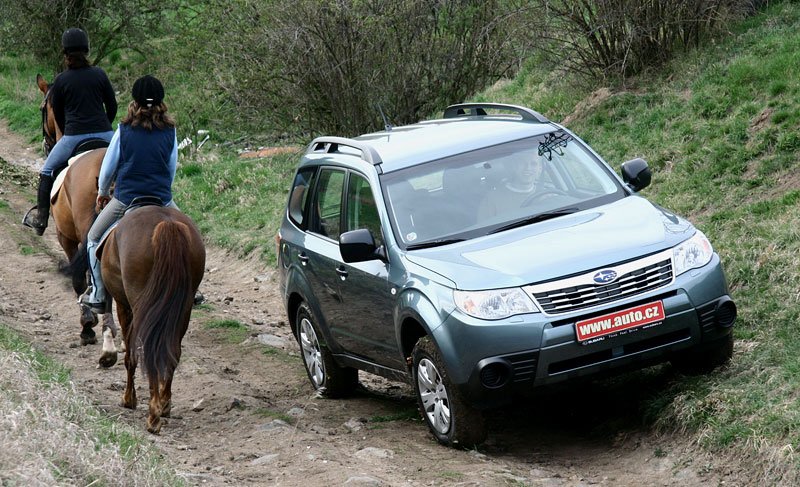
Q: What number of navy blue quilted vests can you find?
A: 1